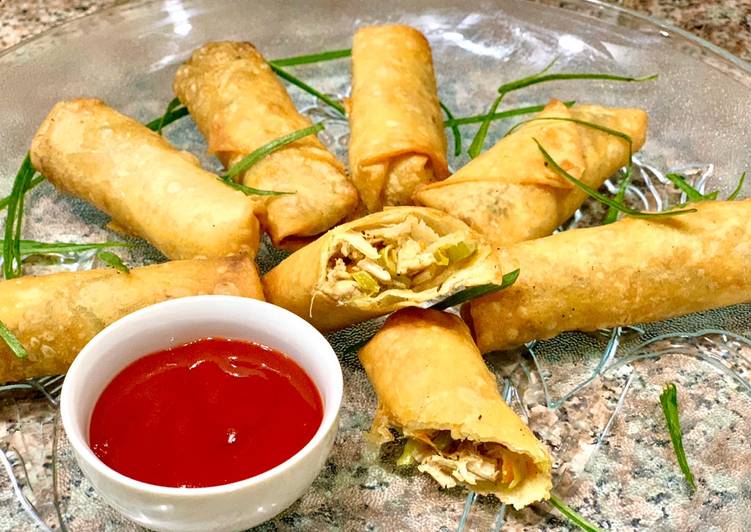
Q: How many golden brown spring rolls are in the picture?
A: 8